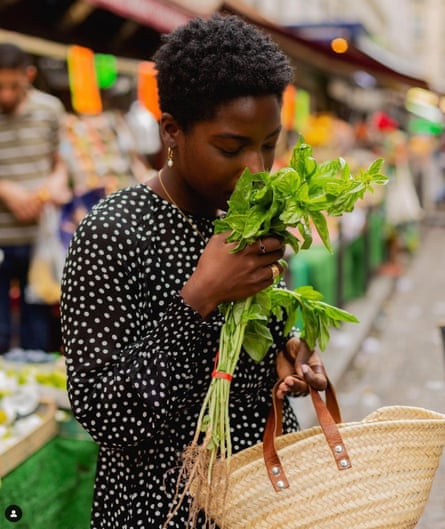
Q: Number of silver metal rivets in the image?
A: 4